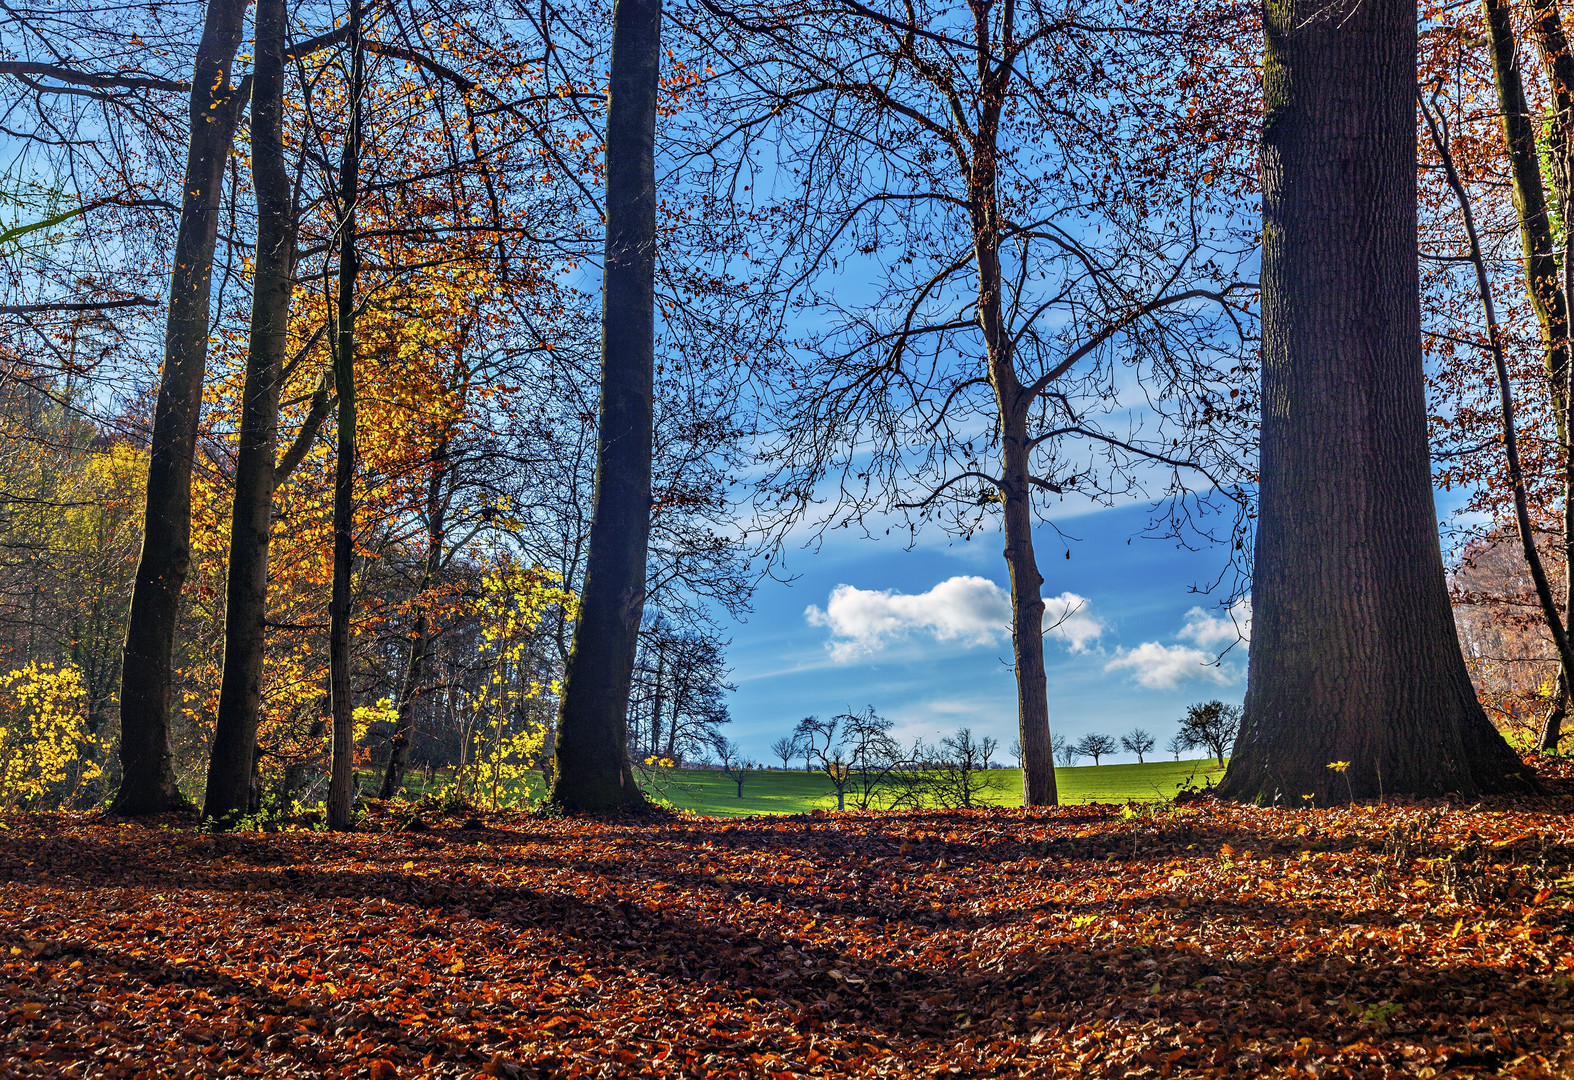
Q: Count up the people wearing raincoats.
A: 0